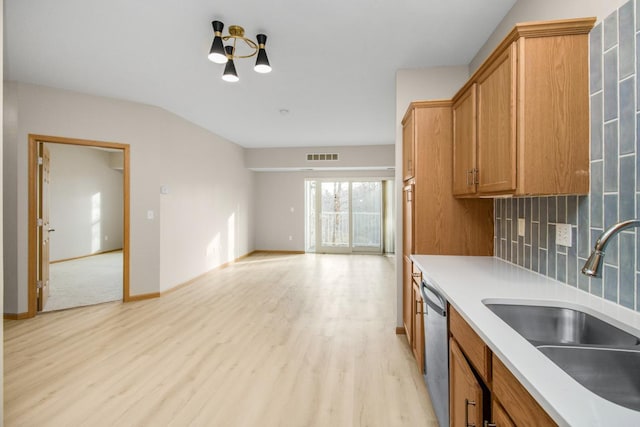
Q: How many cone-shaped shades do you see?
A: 3